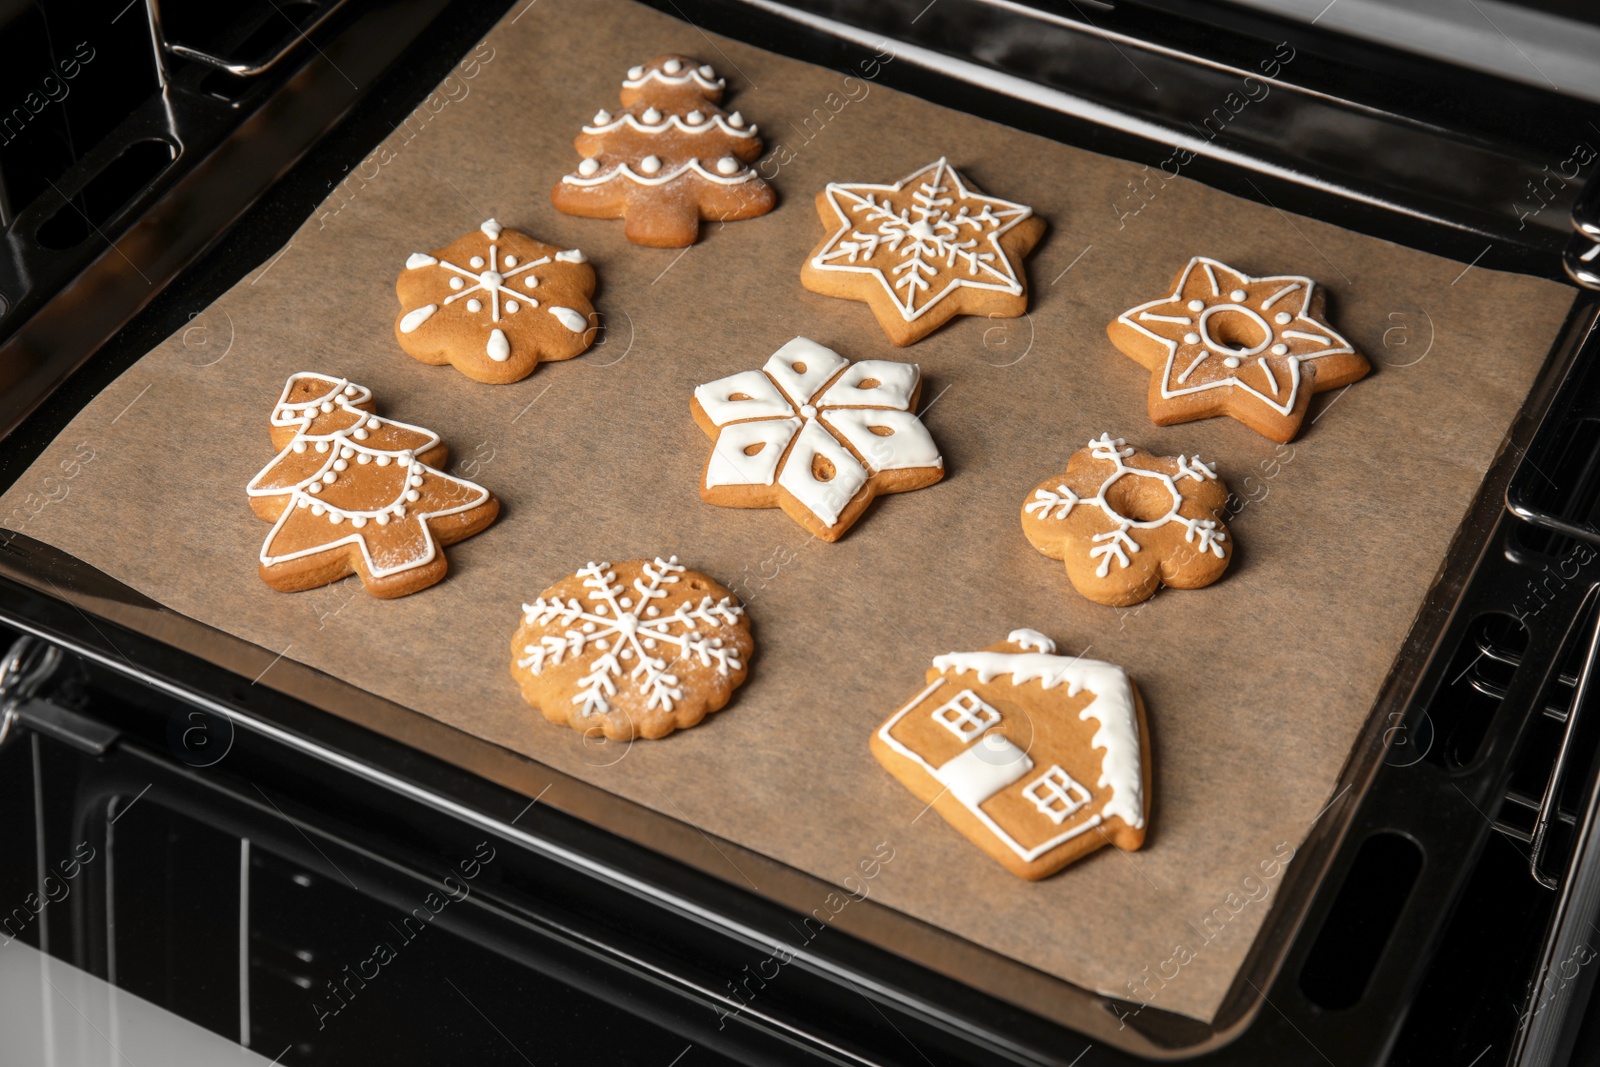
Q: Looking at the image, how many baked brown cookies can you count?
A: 9